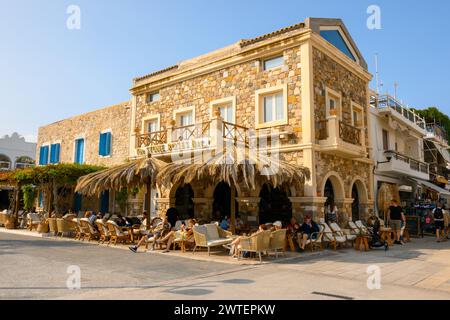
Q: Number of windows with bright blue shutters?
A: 4